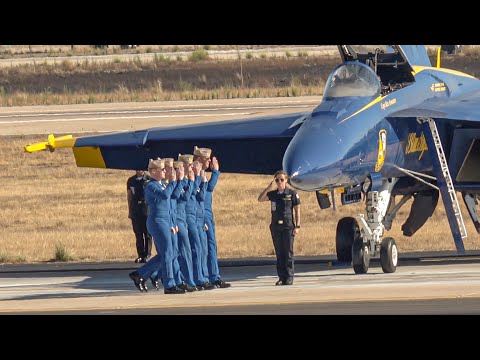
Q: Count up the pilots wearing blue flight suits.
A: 6